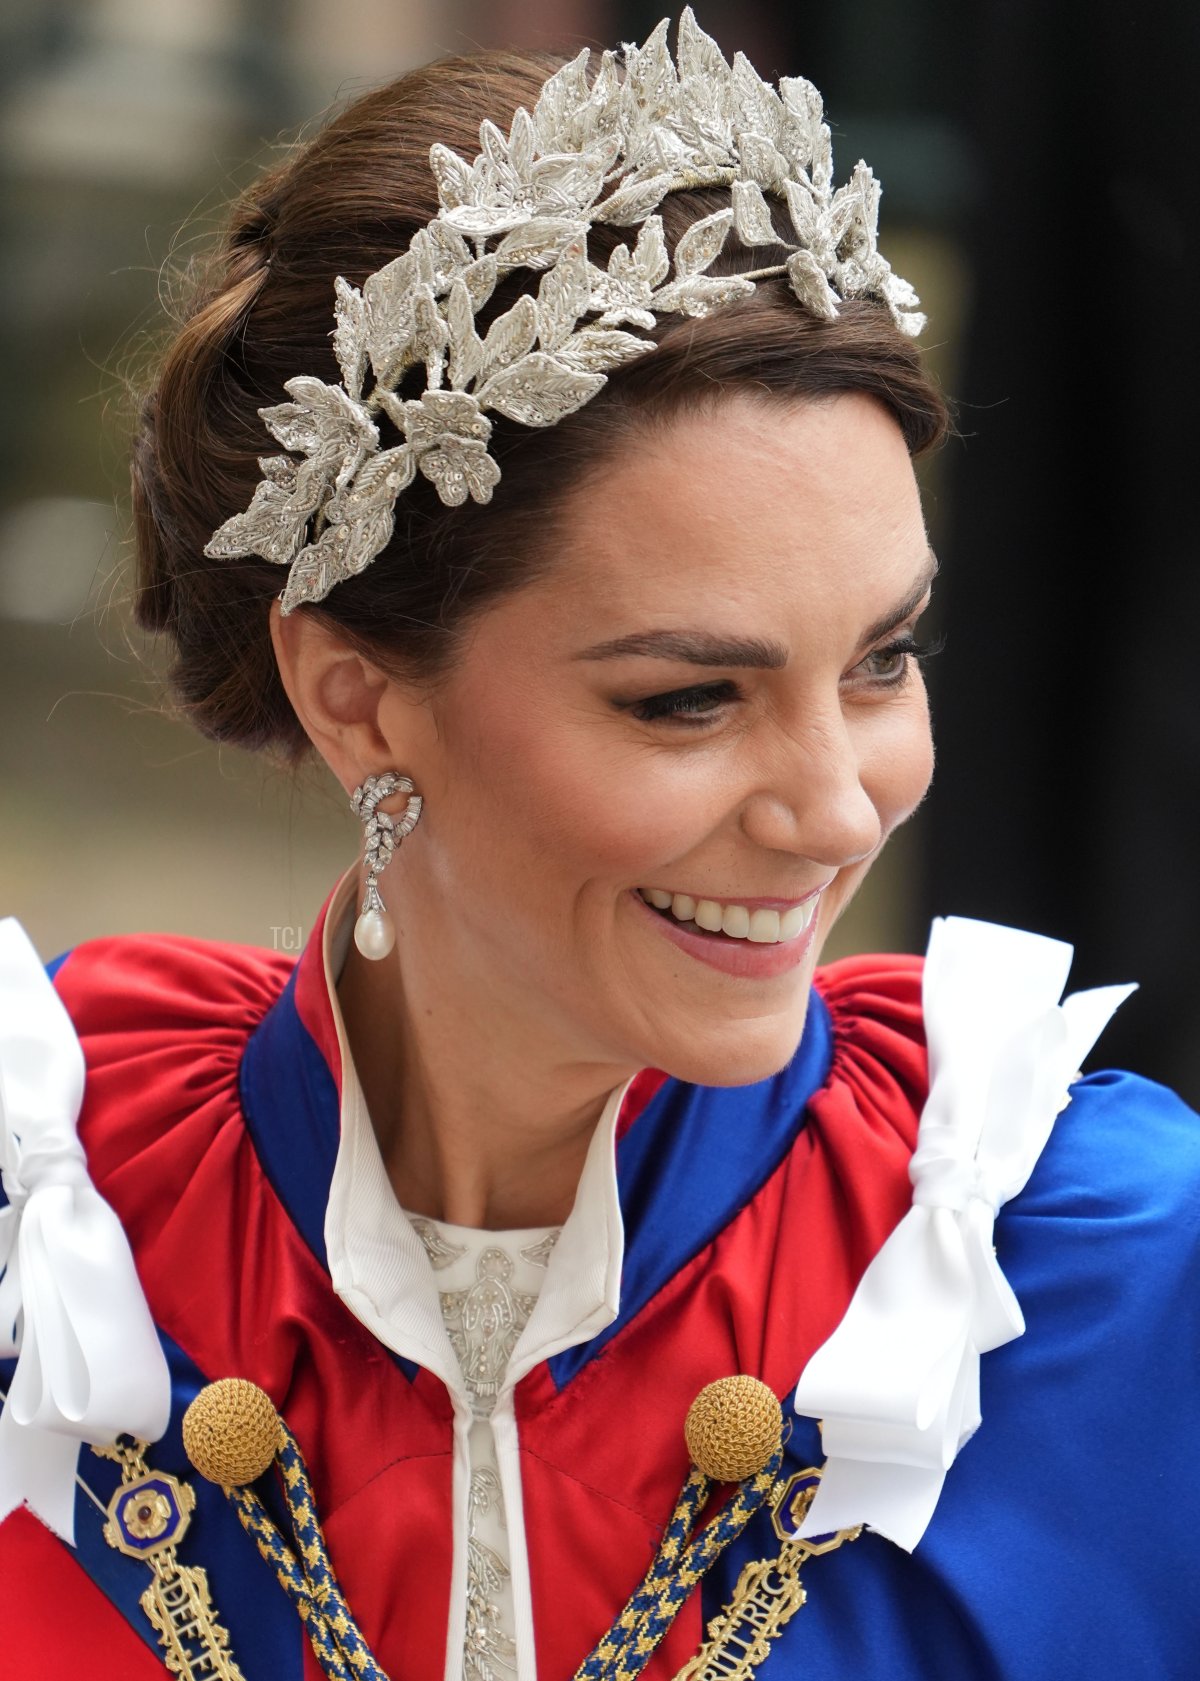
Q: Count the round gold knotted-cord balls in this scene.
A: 2